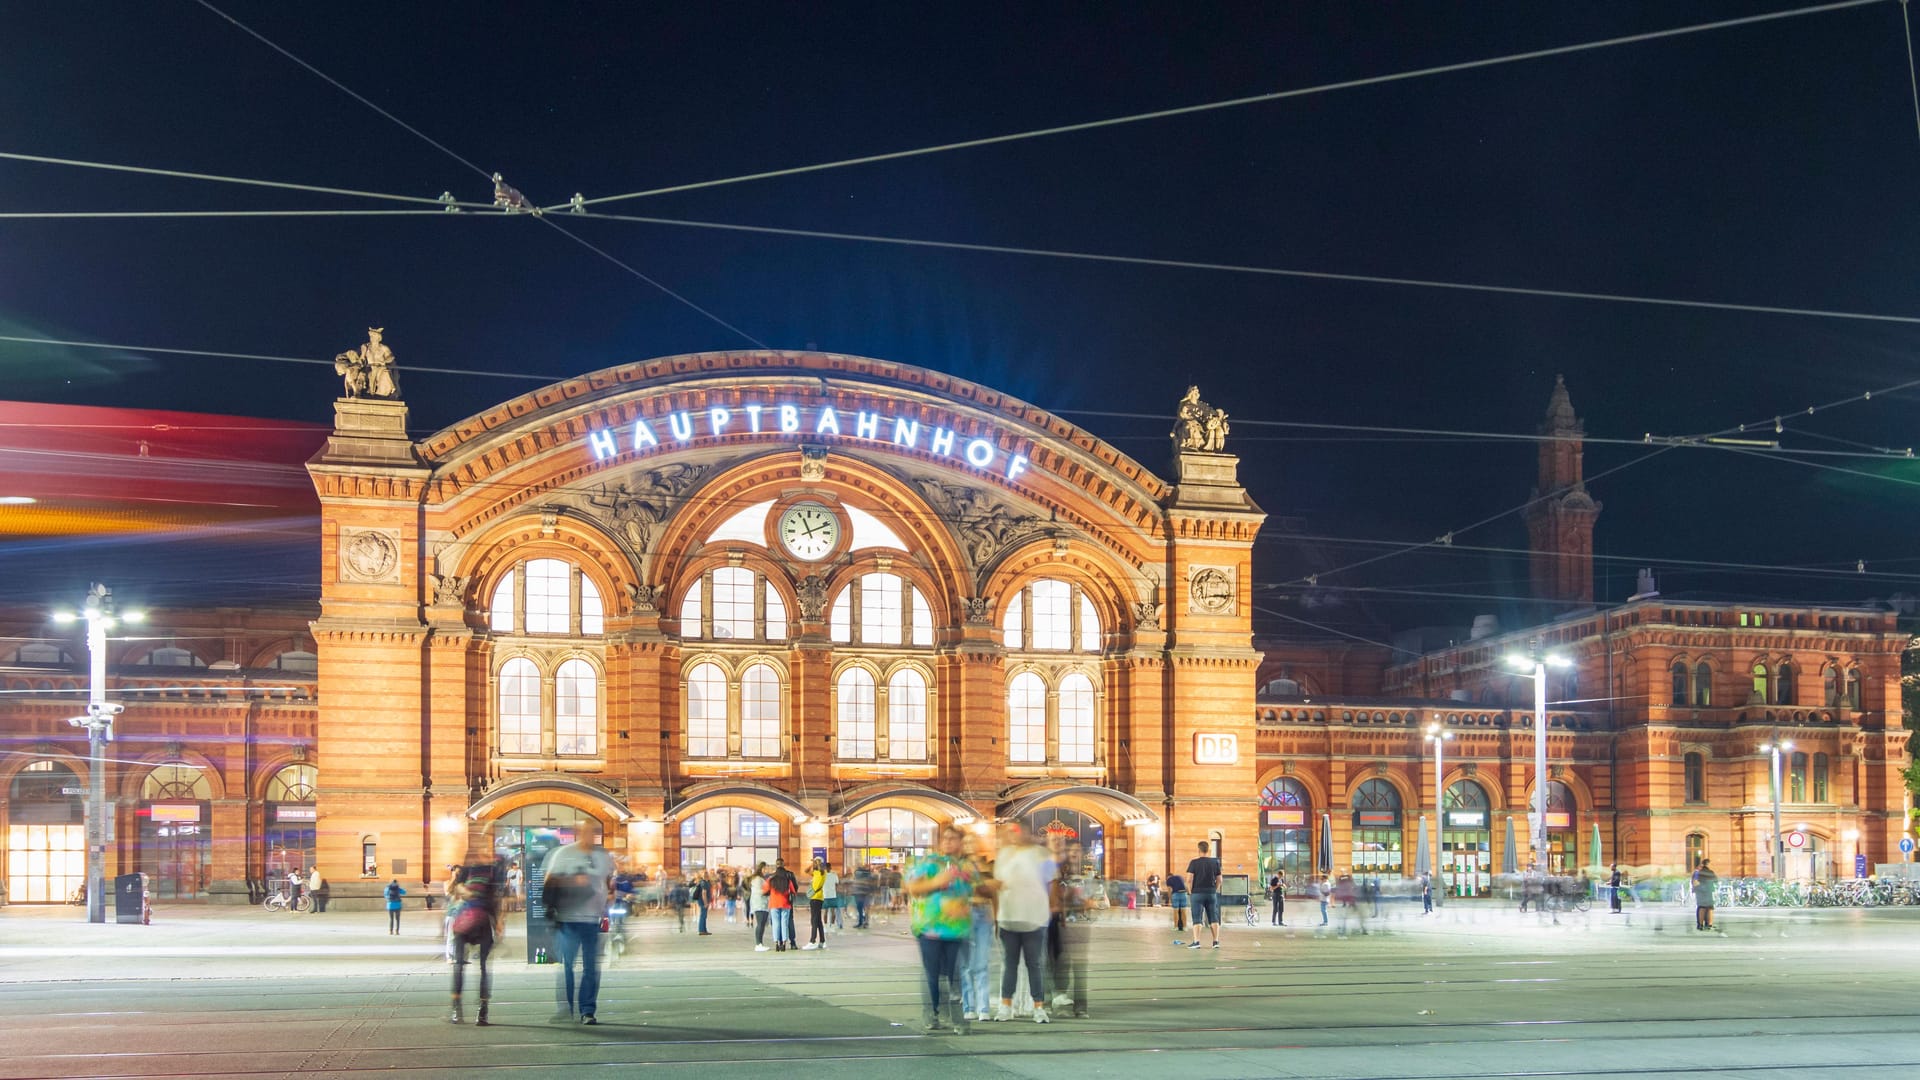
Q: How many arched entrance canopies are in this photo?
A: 4